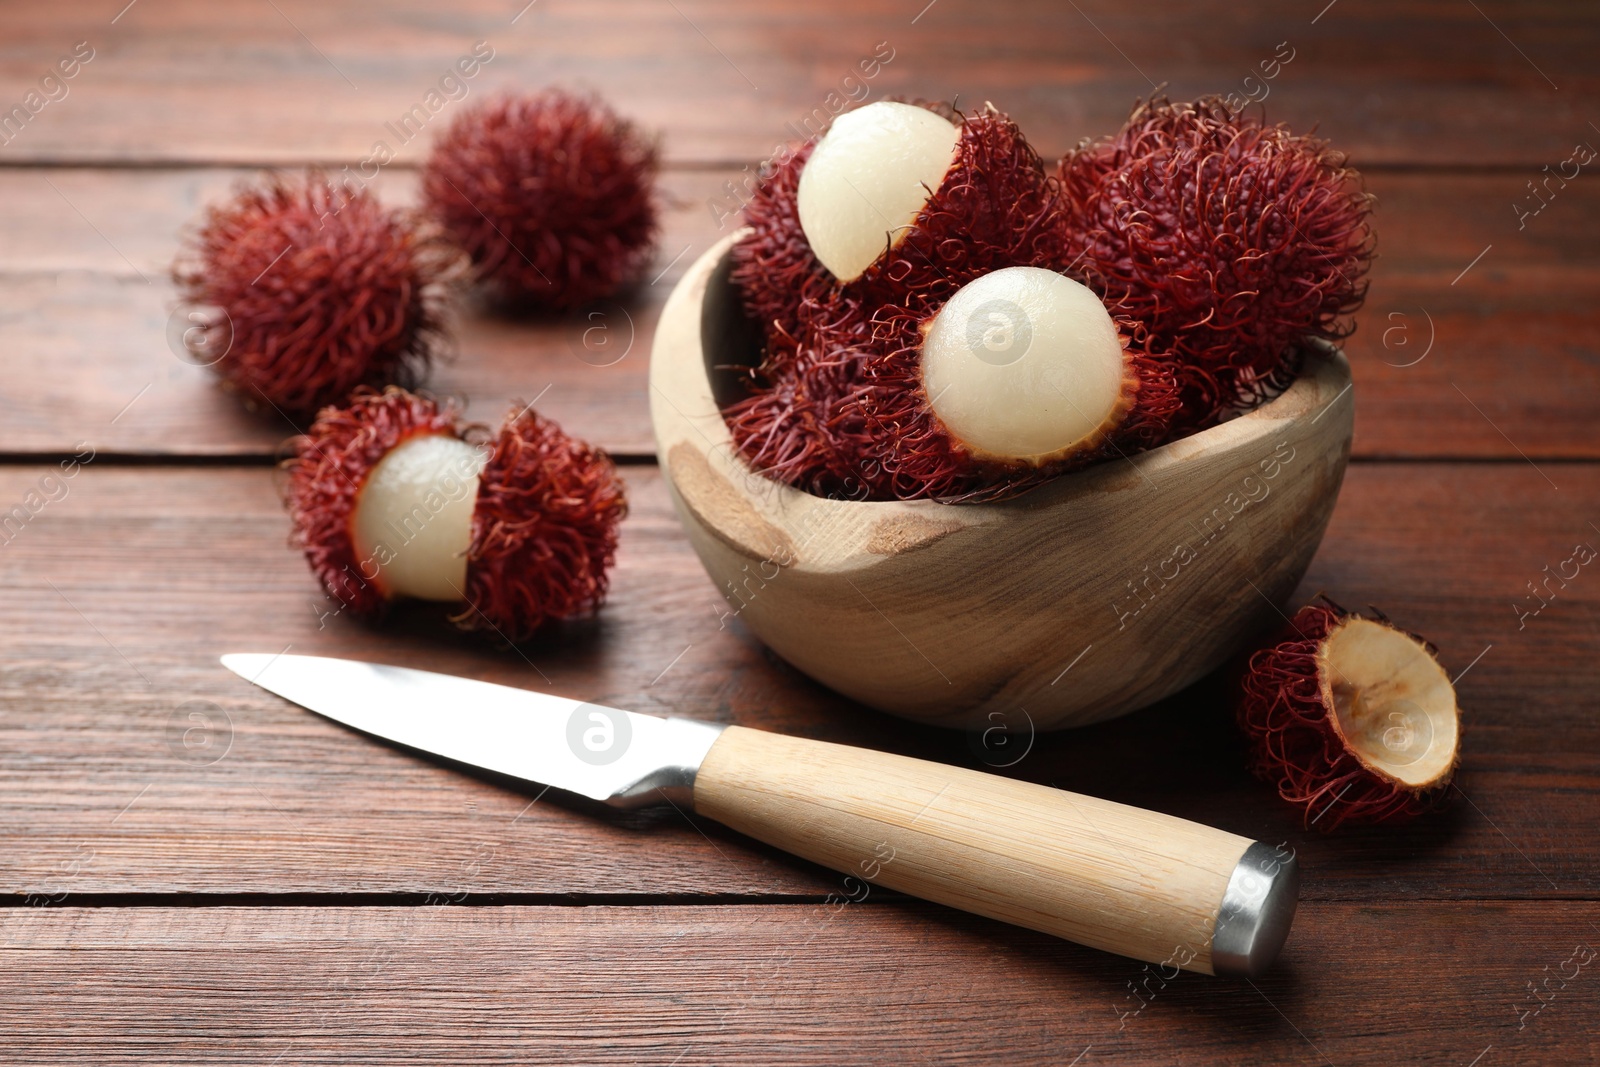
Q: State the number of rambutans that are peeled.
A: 3